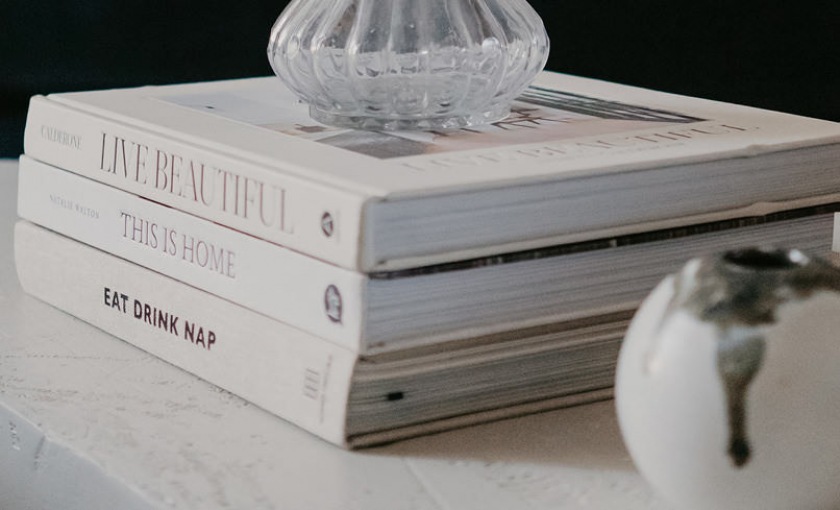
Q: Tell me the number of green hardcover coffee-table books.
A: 0